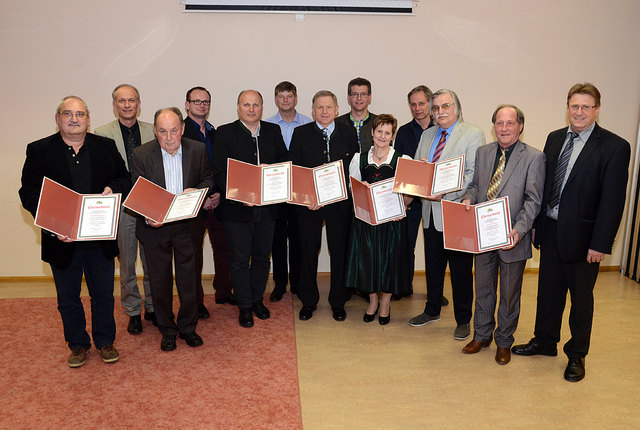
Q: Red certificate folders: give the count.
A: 7